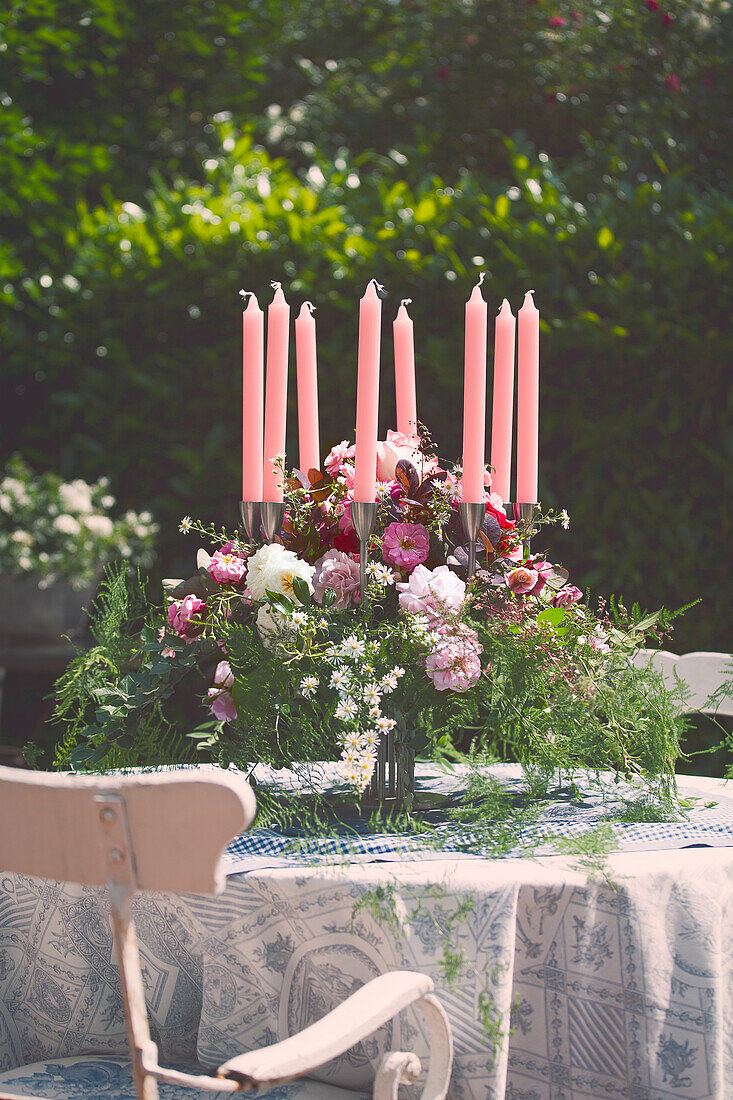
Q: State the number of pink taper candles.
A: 8